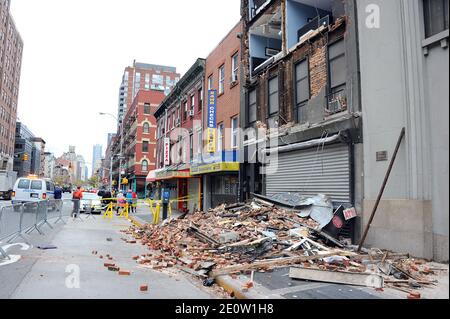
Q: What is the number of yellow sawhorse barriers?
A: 2